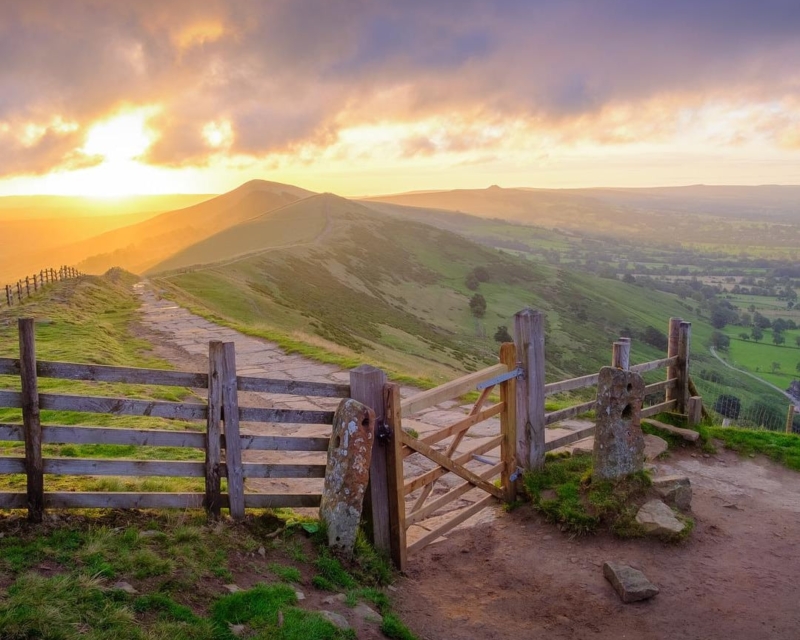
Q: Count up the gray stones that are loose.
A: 1